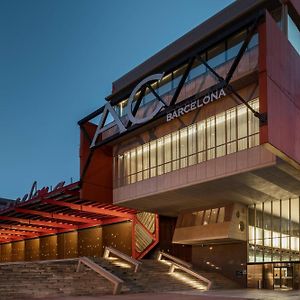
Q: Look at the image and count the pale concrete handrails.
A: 4